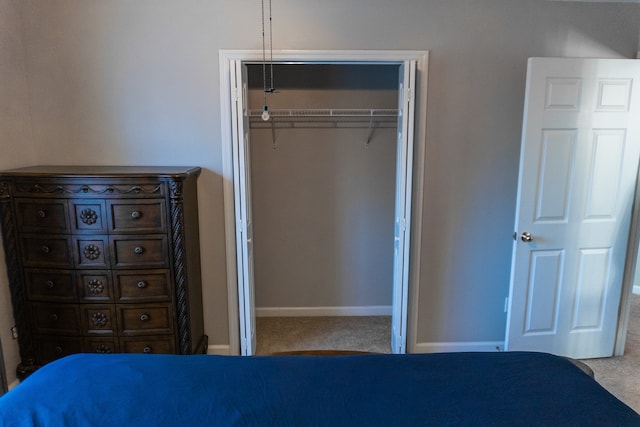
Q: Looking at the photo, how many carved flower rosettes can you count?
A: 5